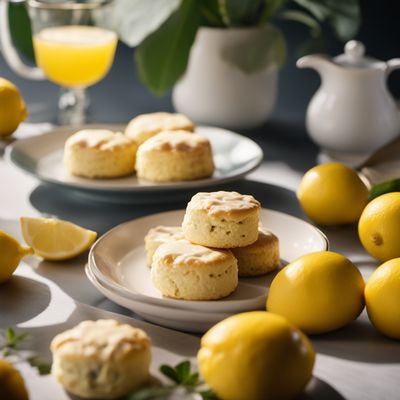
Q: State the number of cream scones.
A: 8